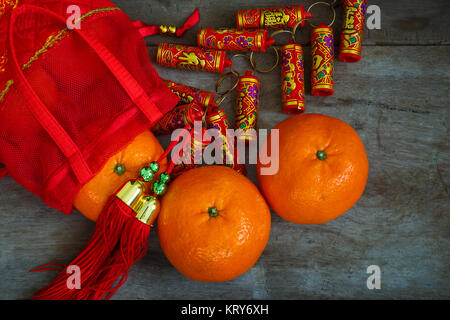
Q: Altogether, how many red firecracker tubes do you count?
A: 11